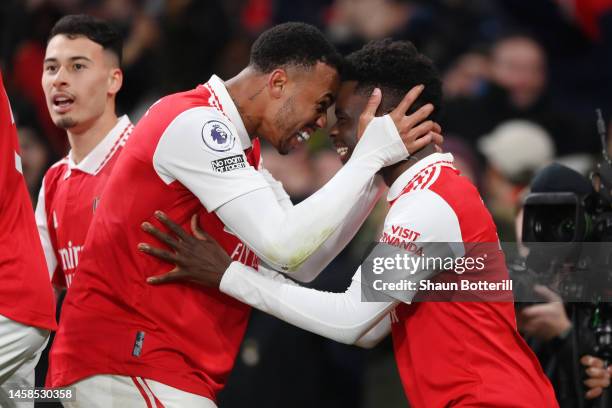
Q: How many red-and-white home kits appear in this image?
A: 4